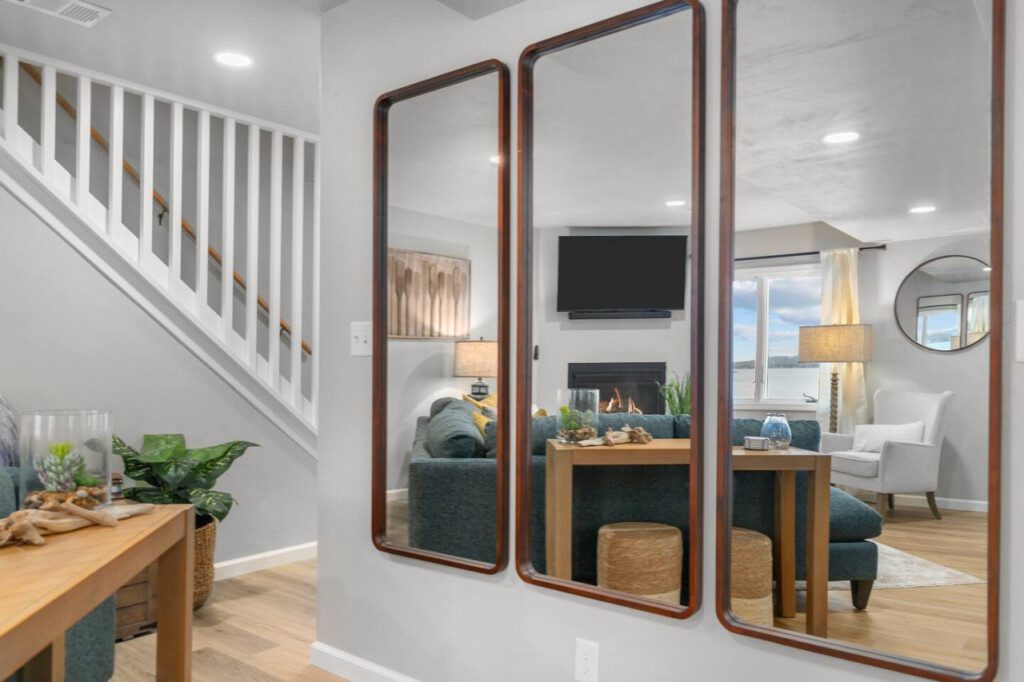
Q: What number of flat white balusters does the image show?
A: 12